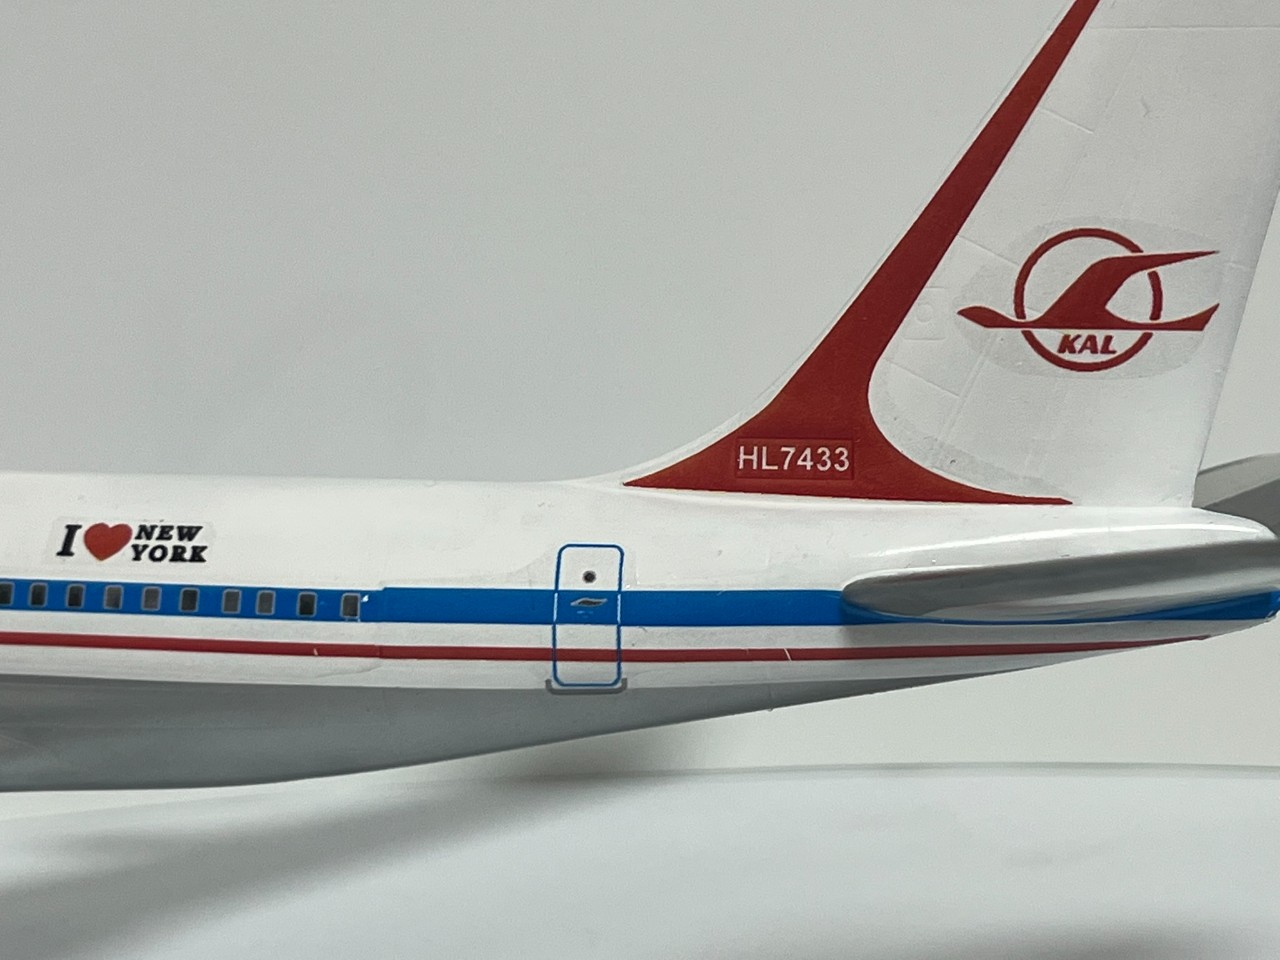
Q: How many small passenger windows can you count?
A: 10